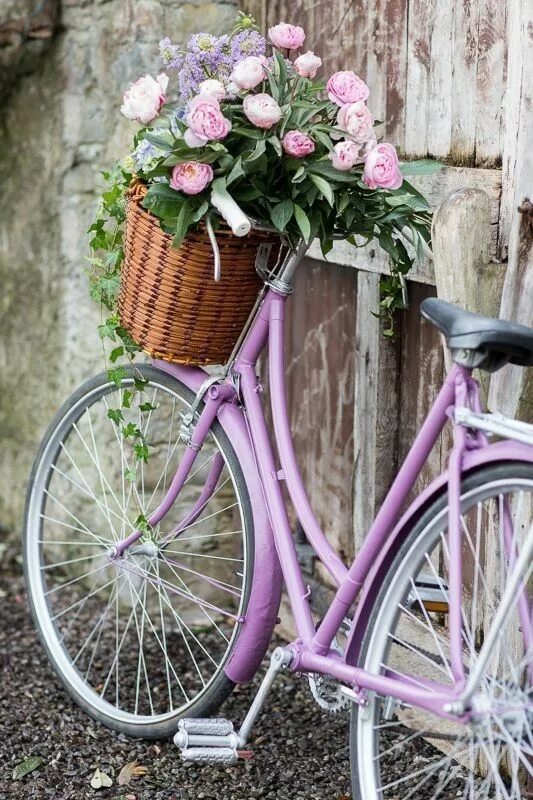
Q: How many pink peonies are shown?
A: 13